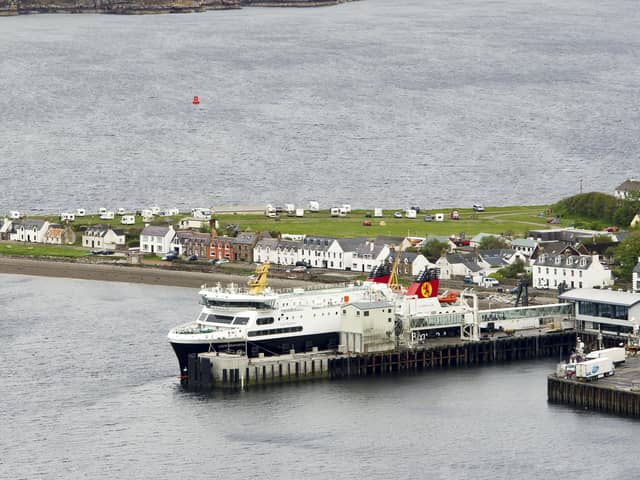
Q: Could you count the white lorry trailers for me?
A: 2